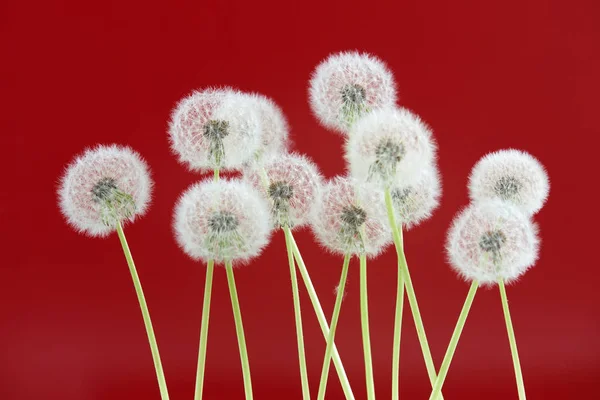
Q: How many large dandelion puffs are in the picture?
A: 11